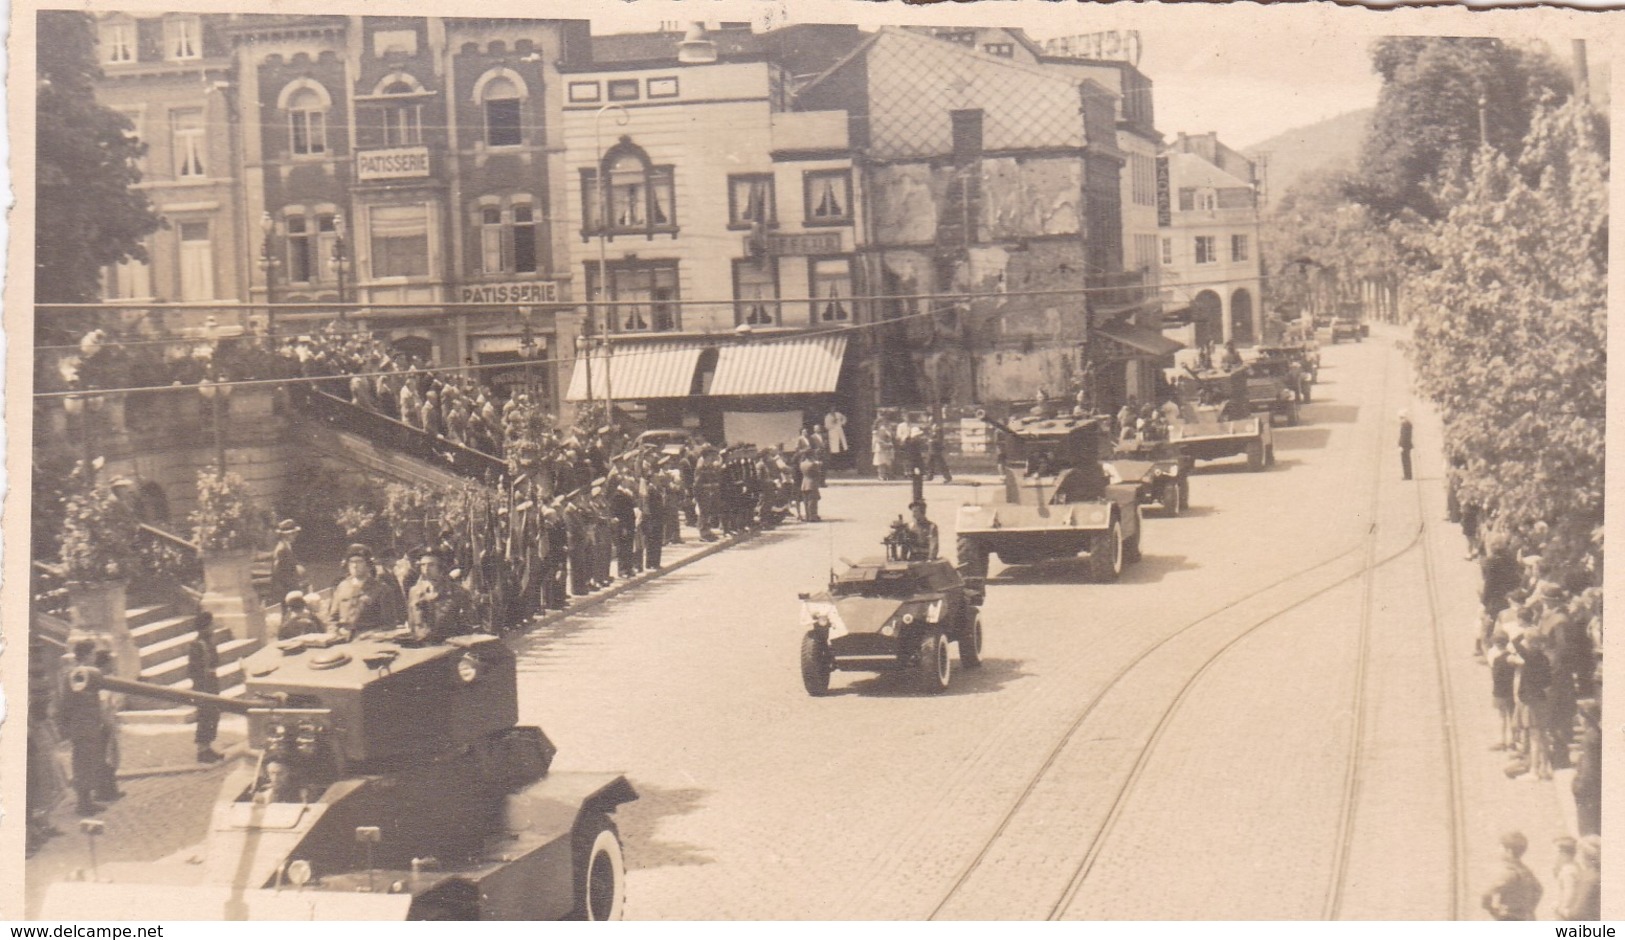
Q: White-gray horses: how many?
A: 0